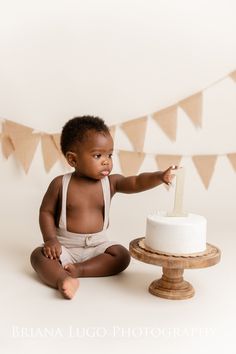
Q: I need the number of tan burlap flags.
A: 13